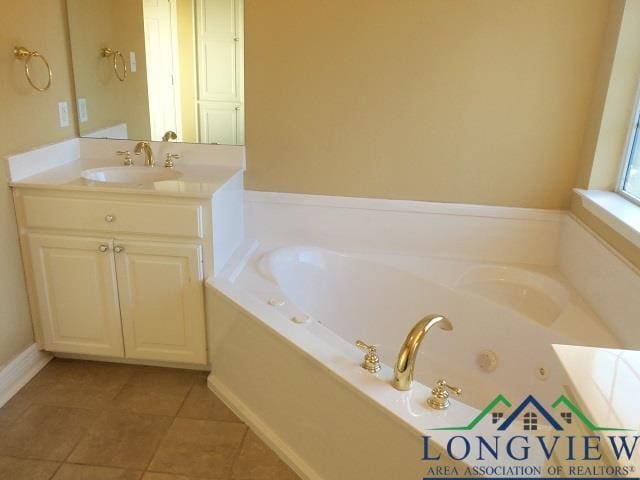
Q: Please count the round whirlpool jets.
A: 2